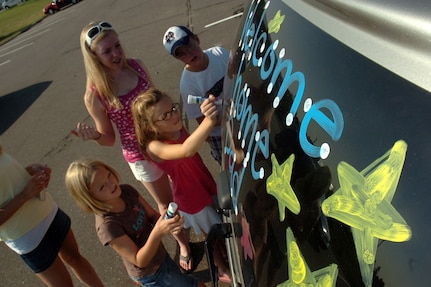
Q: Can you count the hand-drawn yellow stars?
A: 4